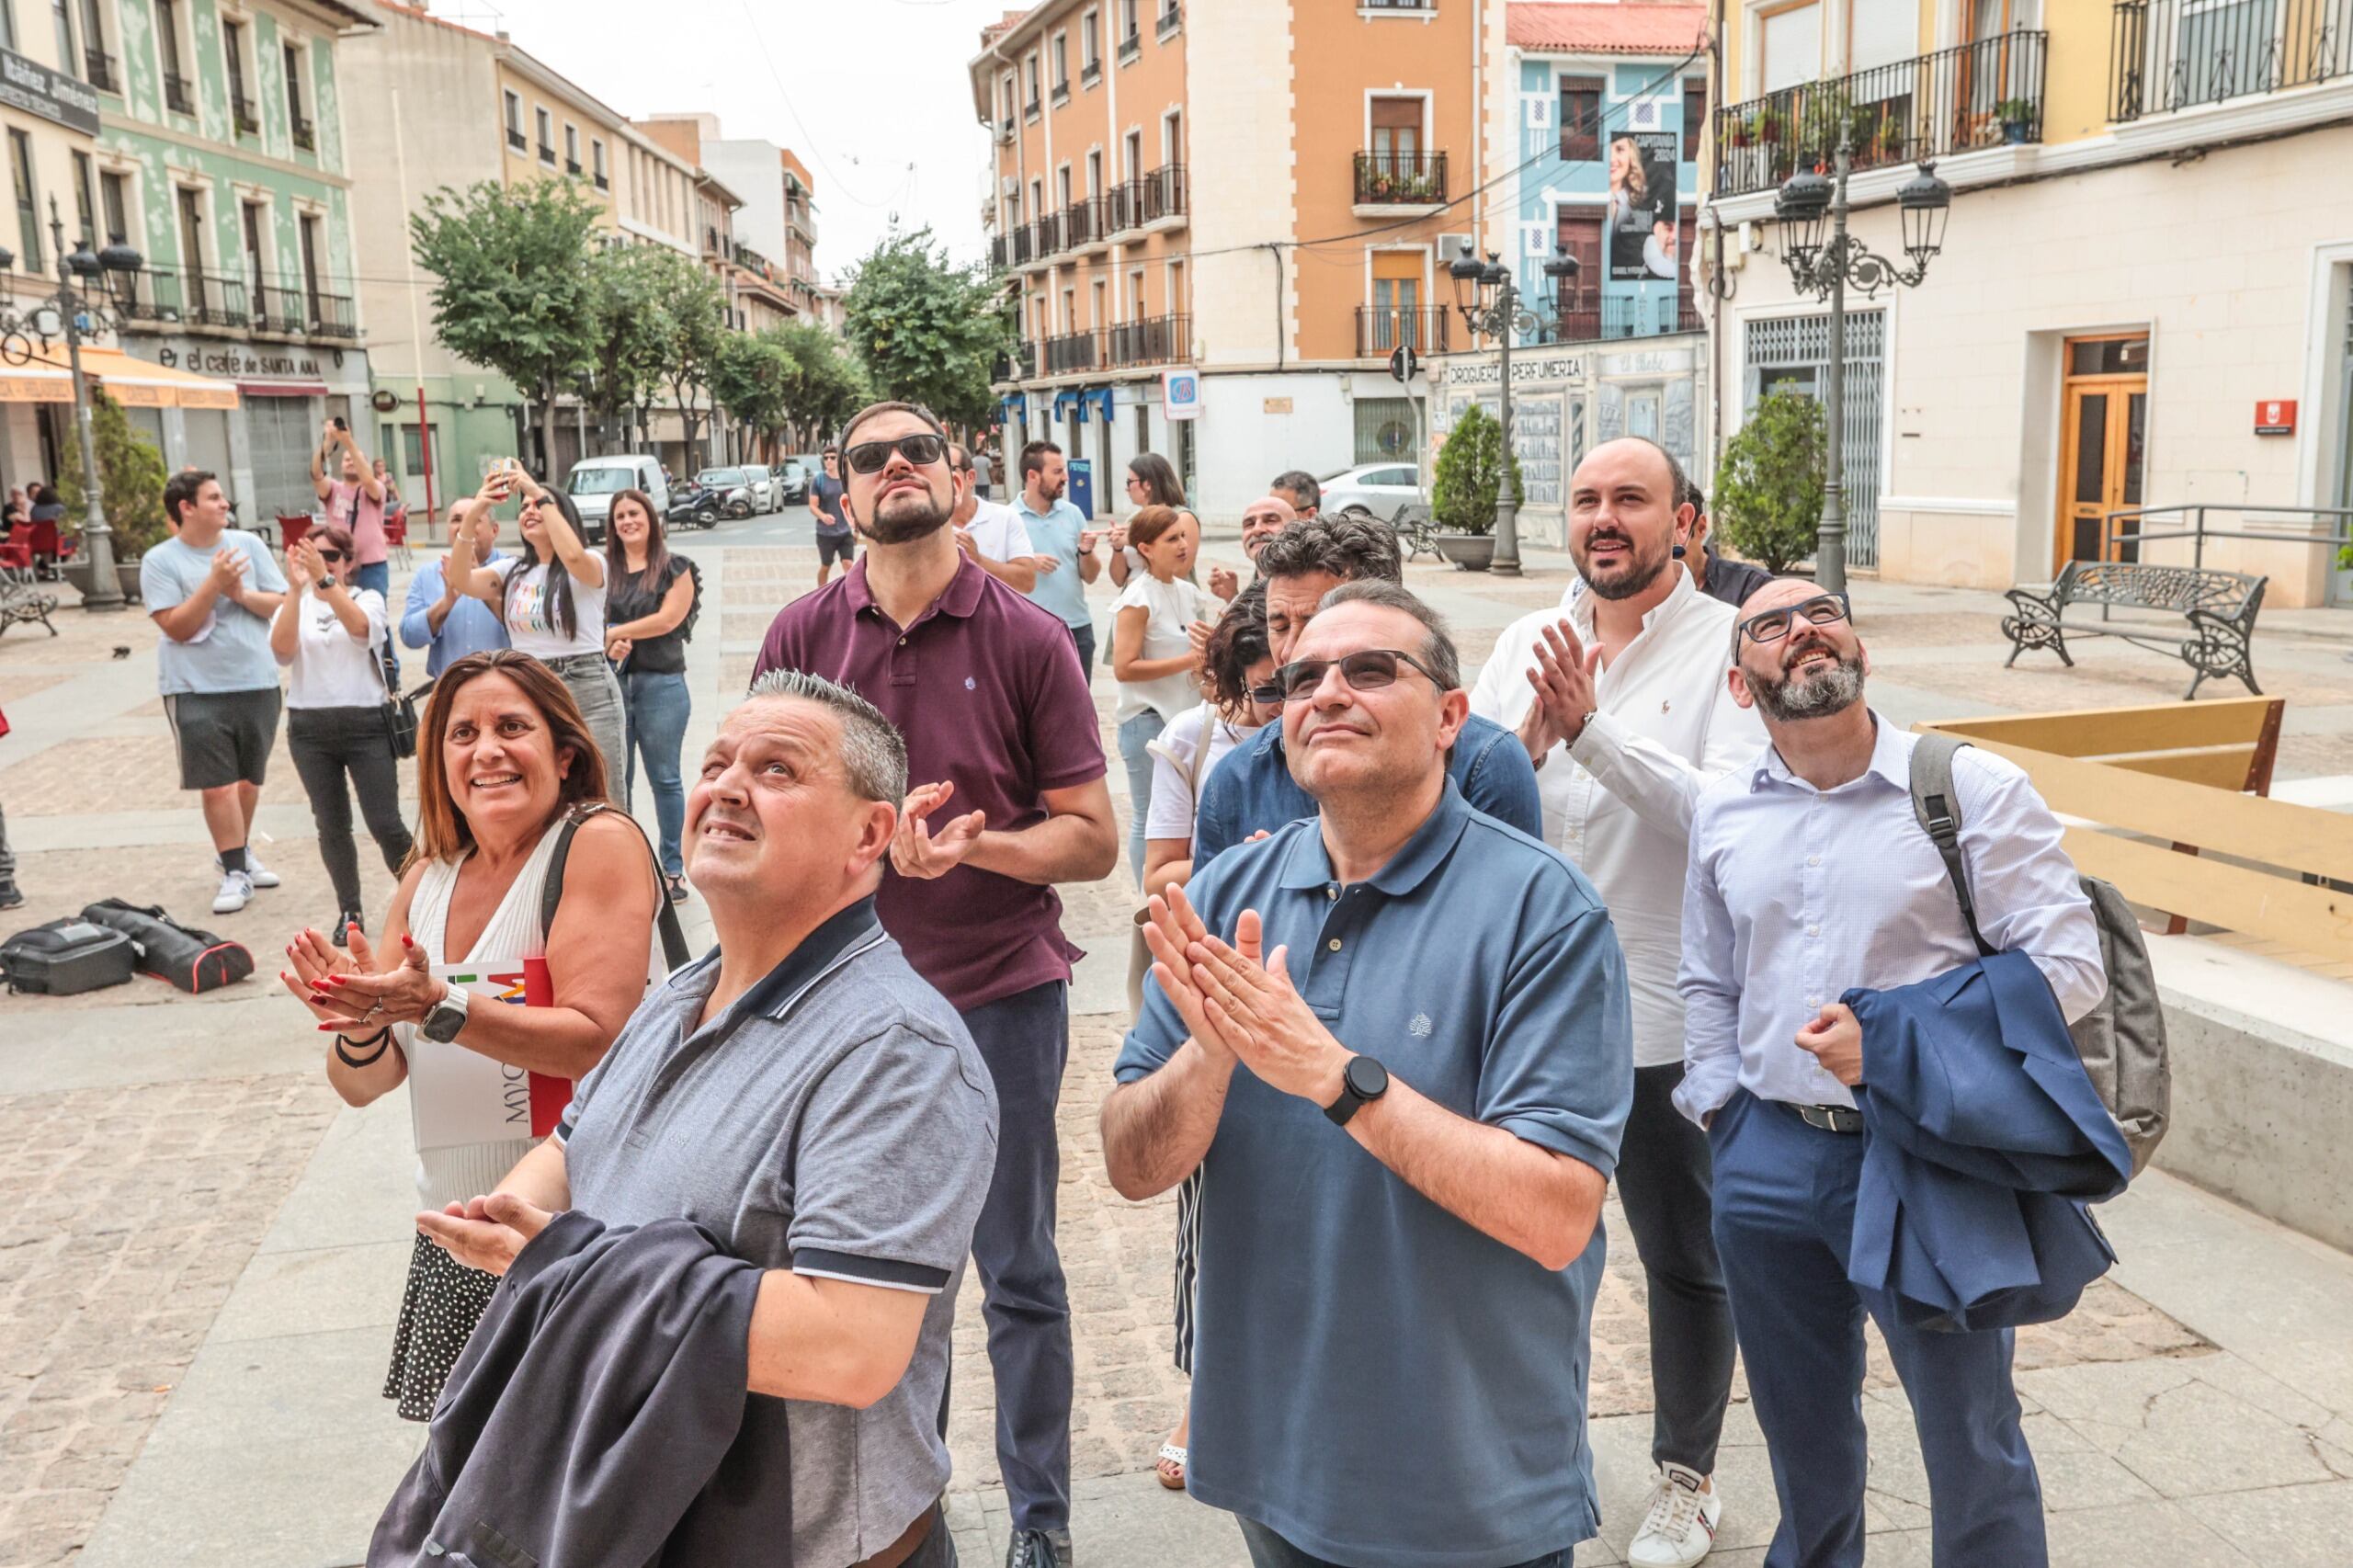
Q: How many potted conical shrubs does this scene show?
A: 3